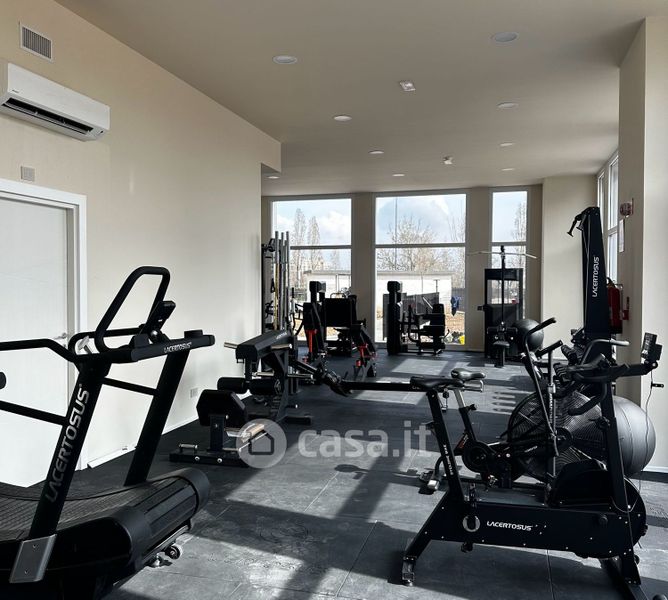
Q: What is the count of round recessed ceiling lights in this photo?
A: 9